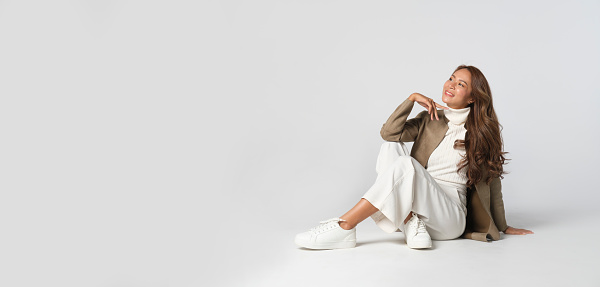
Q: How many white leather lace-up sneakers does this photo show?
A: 2